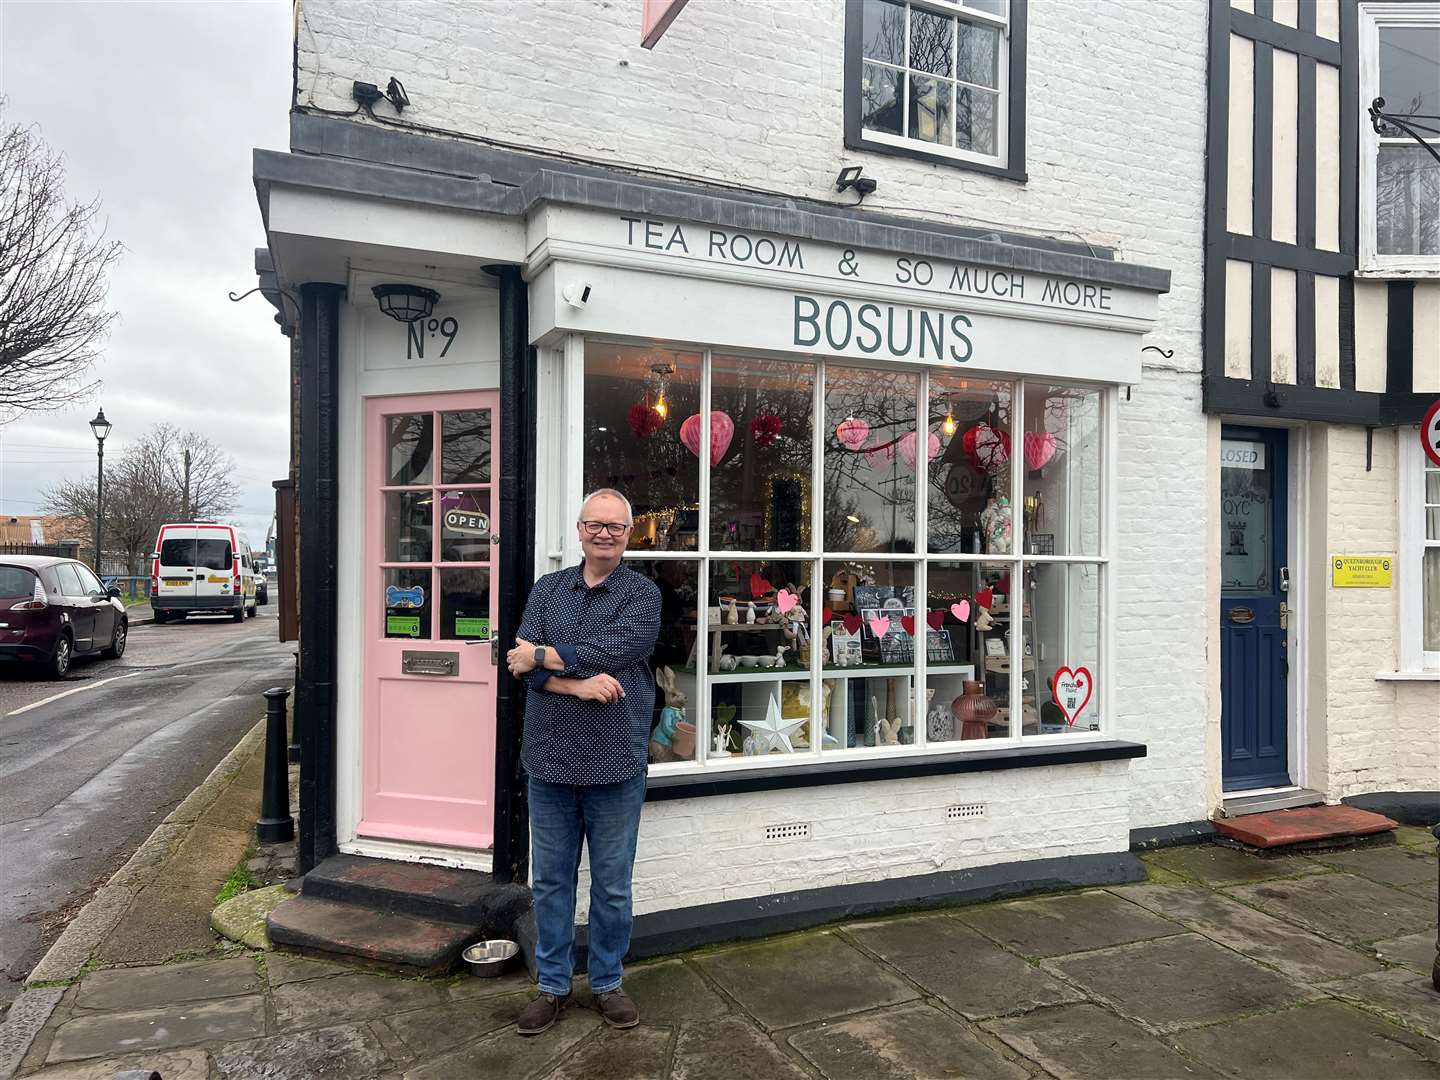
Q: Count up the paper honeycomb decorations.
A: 8